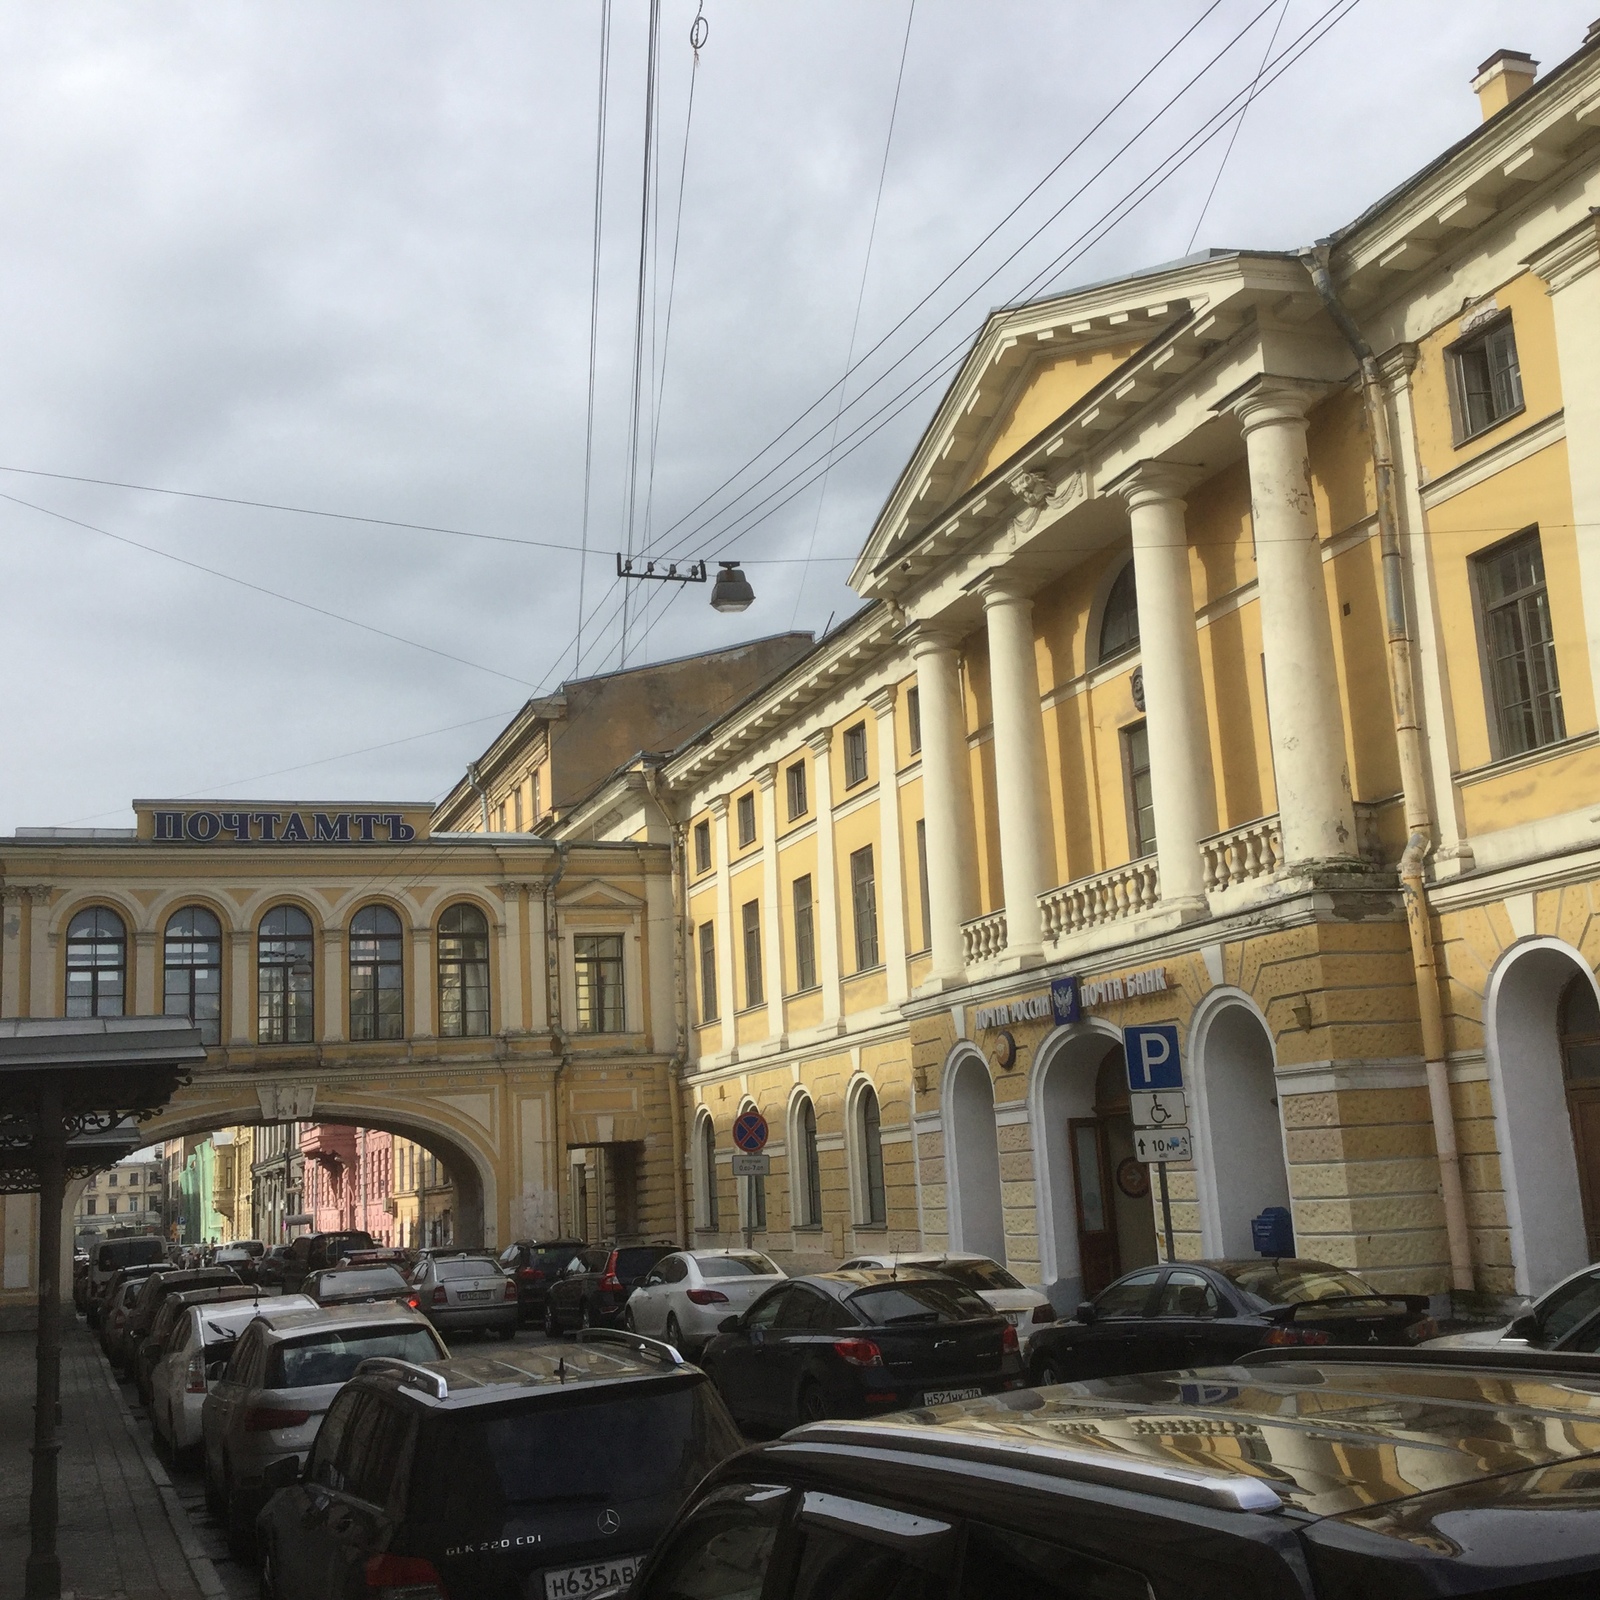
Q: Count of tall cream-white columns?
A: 4